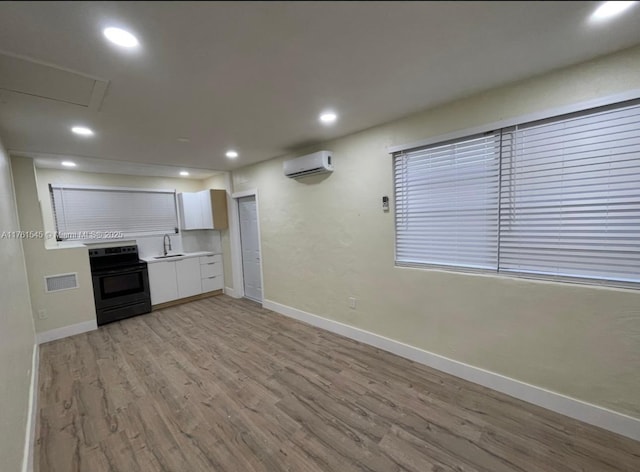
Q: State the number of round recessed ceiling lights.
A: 7